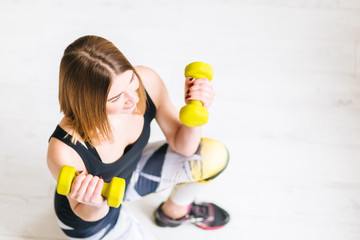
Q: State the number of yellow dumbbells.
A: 2